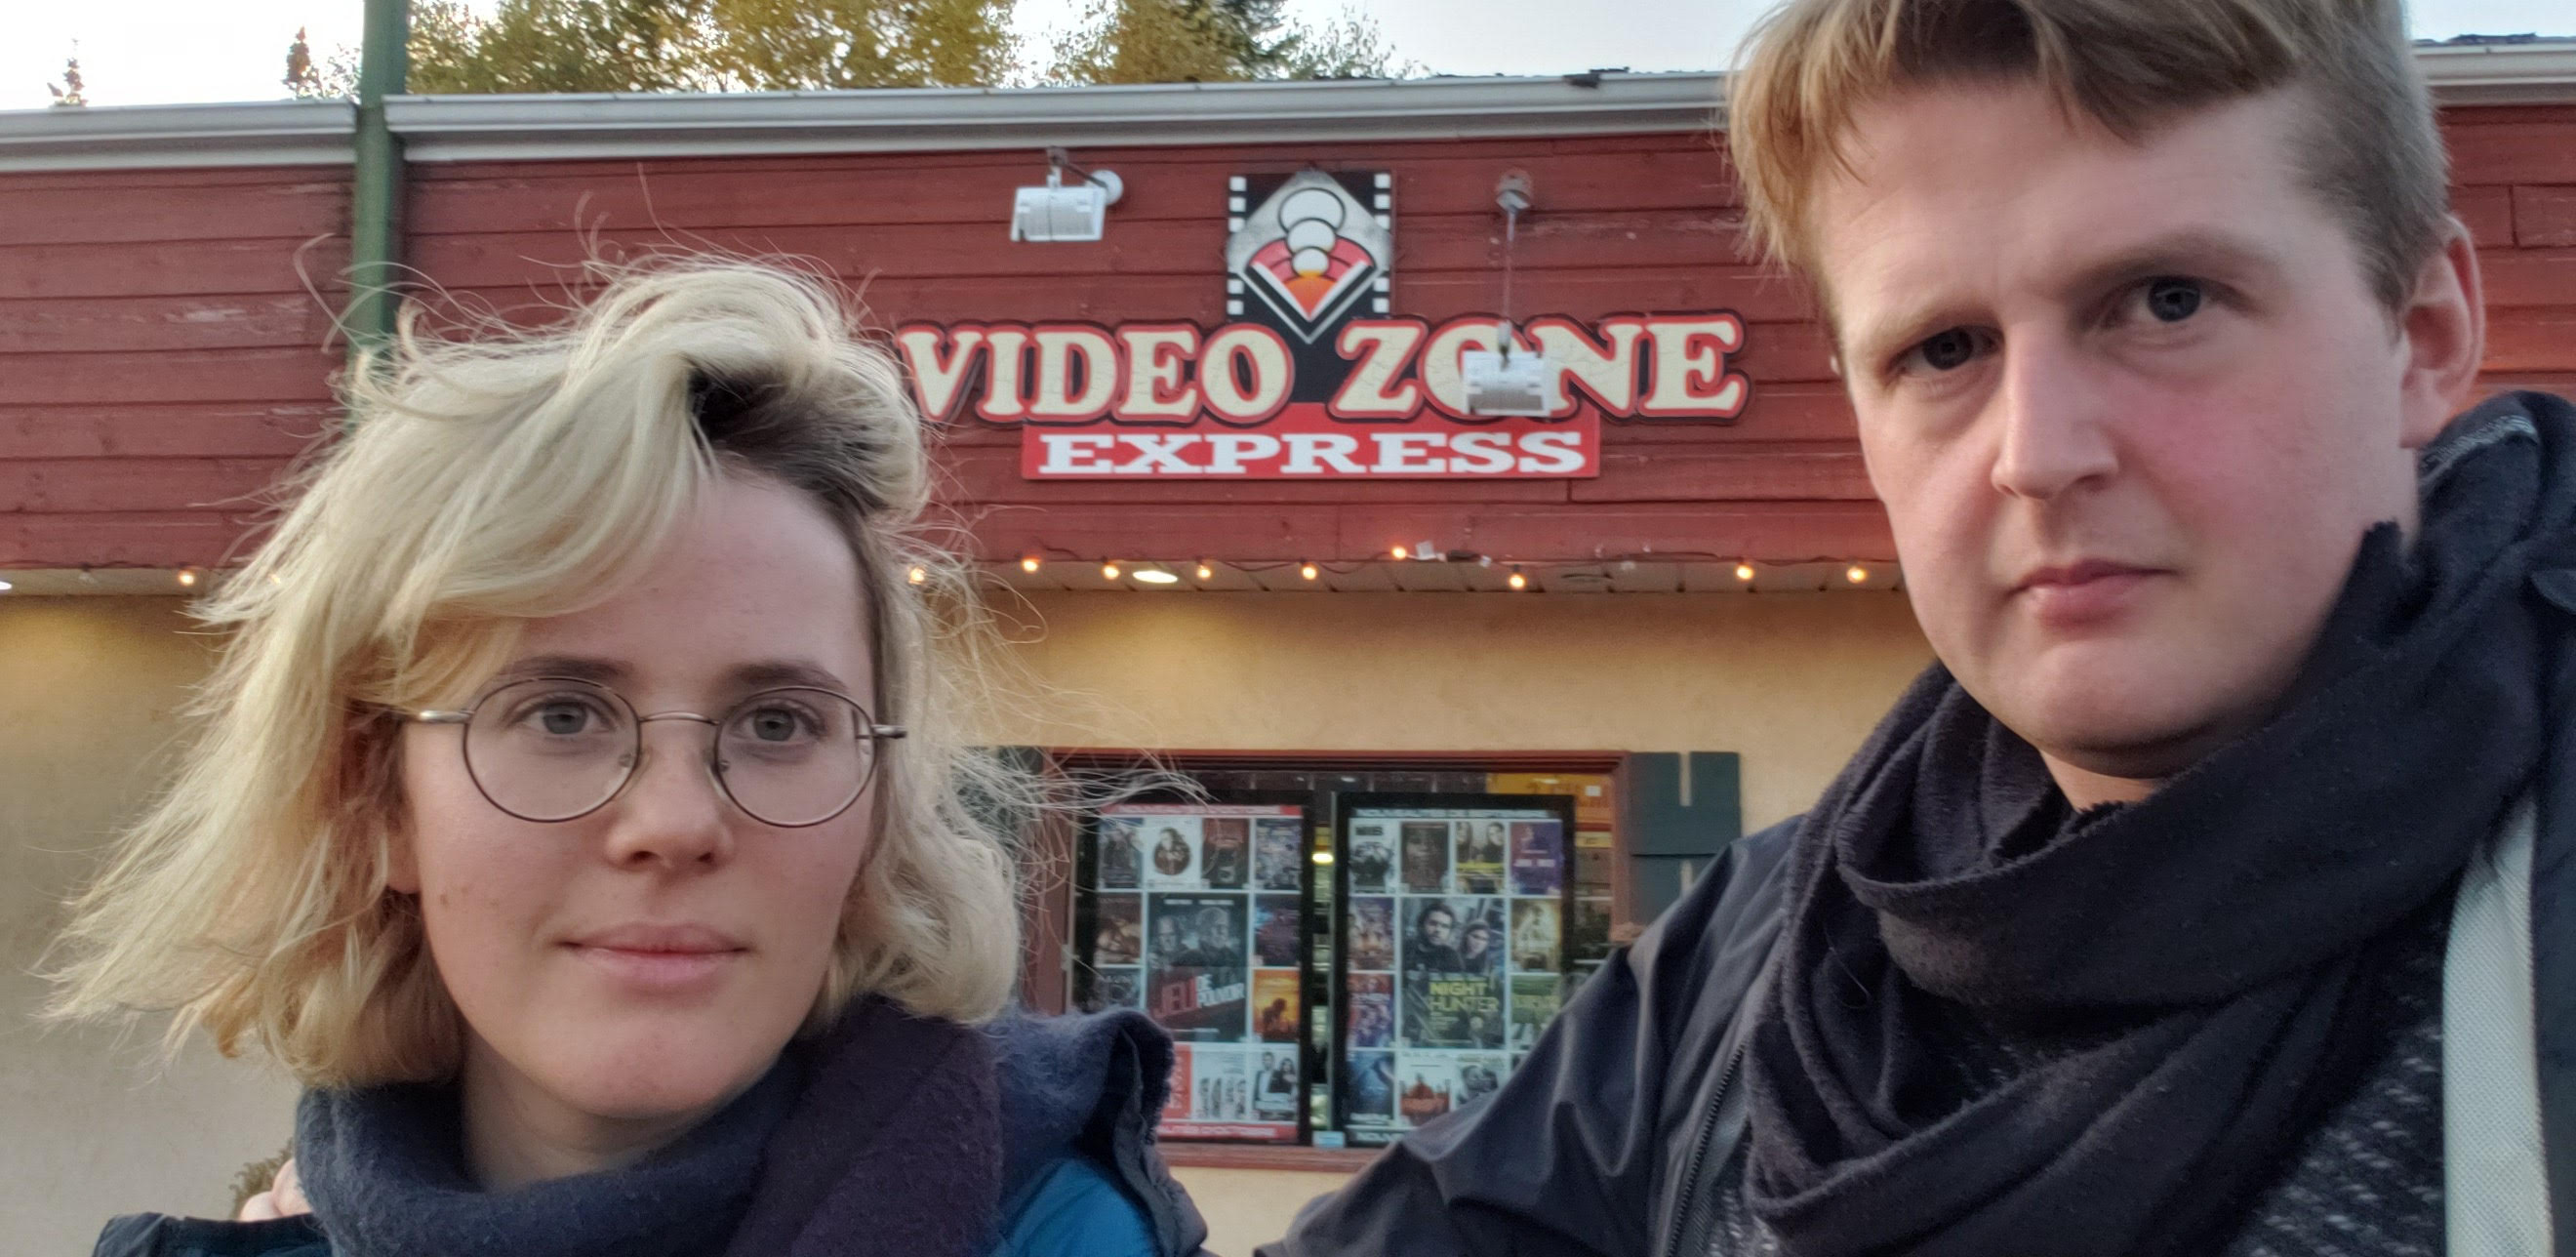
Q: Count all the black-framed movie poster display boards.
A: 2